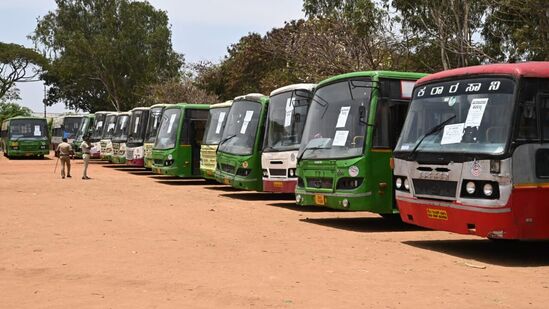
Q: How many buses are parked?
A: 14